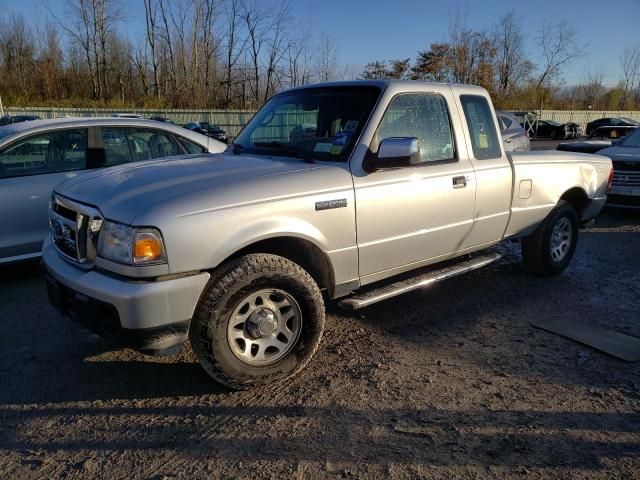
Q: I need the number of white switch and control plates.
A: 0